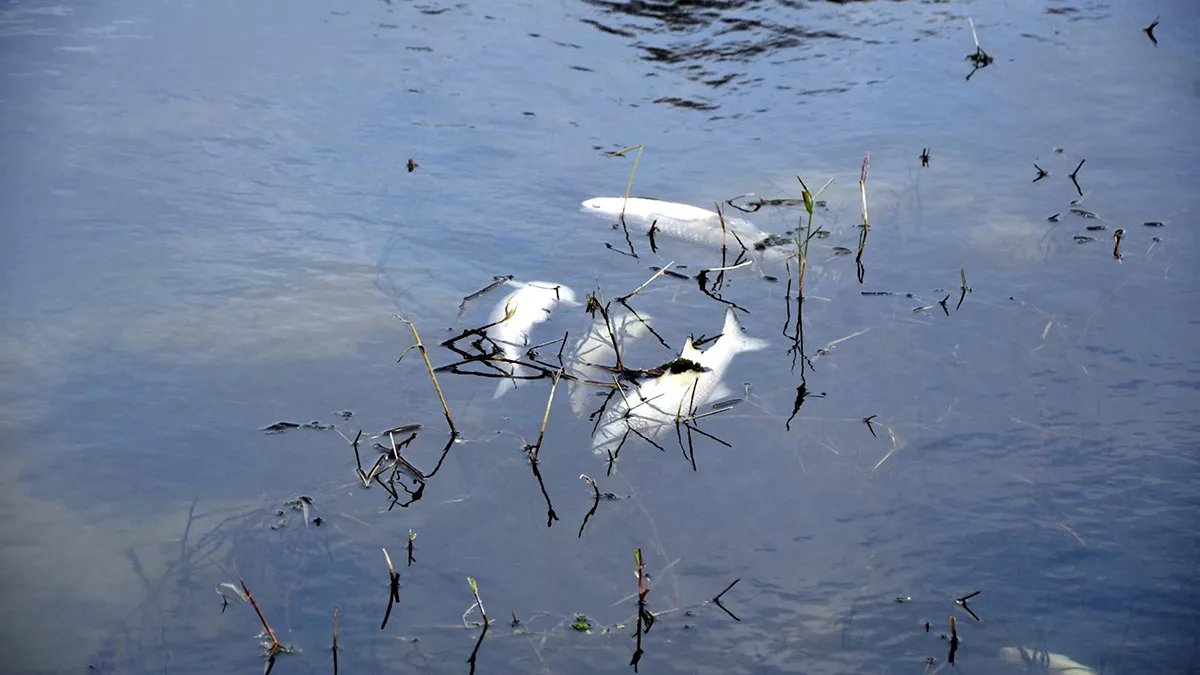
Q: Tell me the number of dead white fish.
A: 5